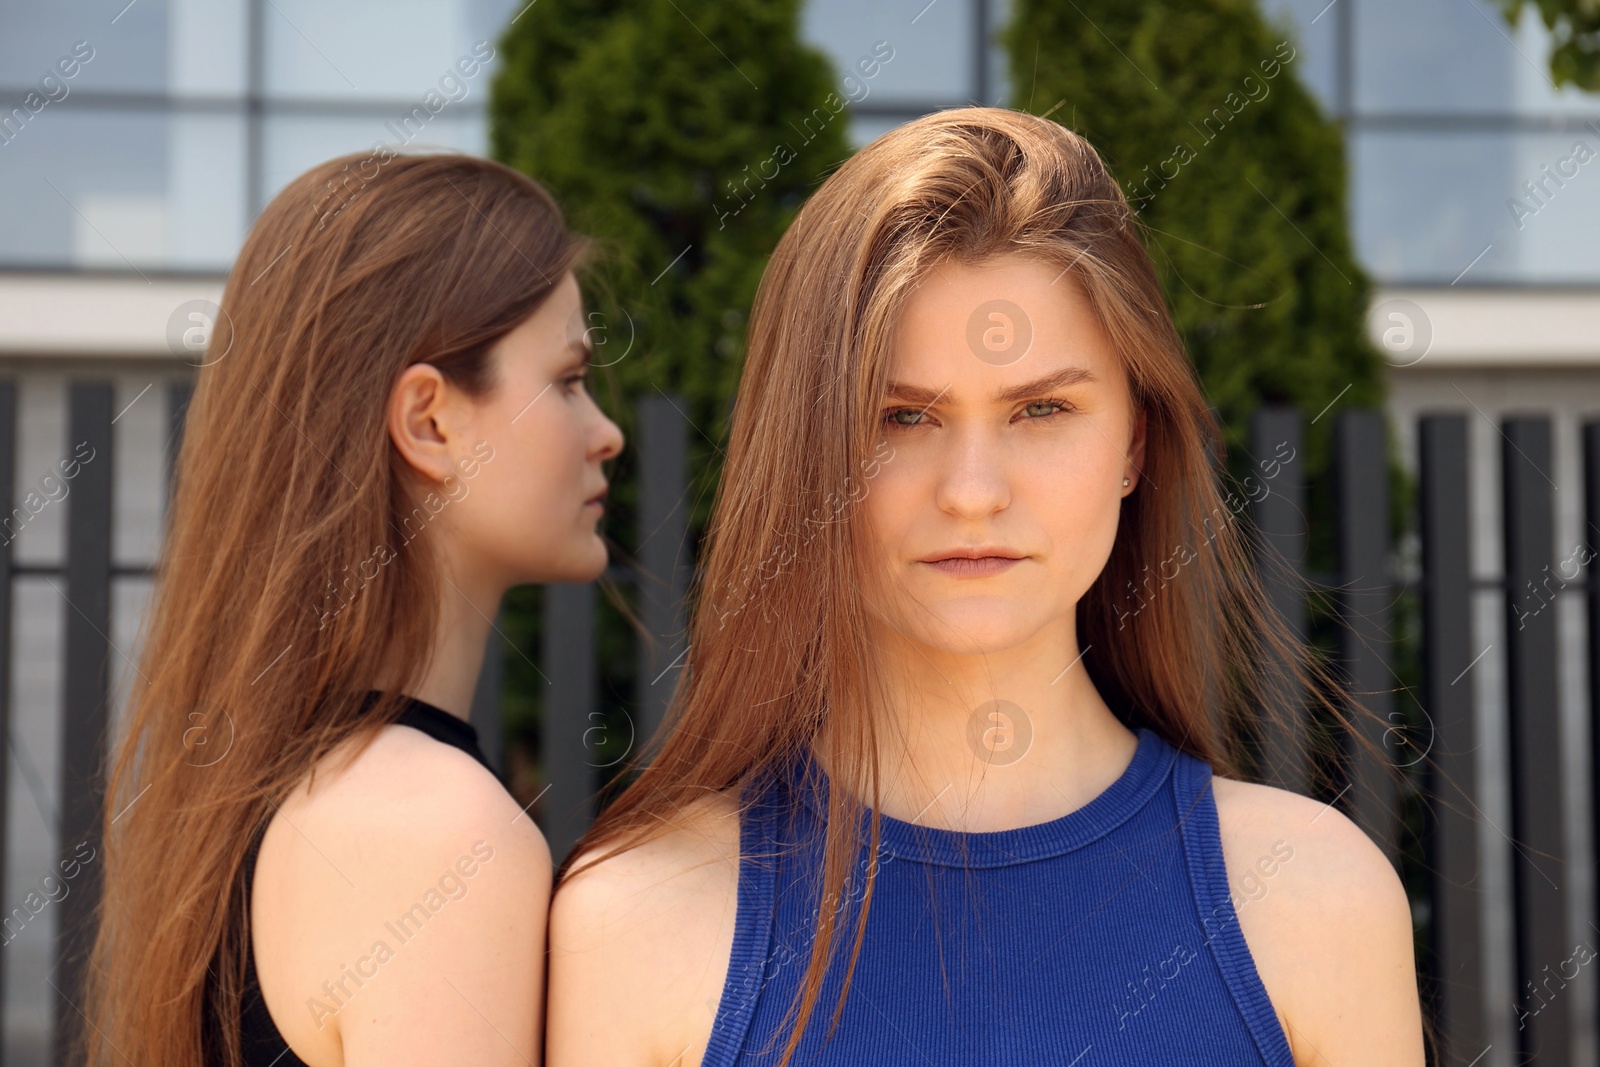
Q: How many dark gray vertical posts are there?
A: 11